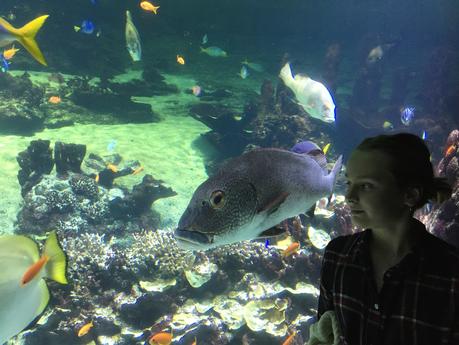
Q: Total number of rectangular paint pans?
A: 0